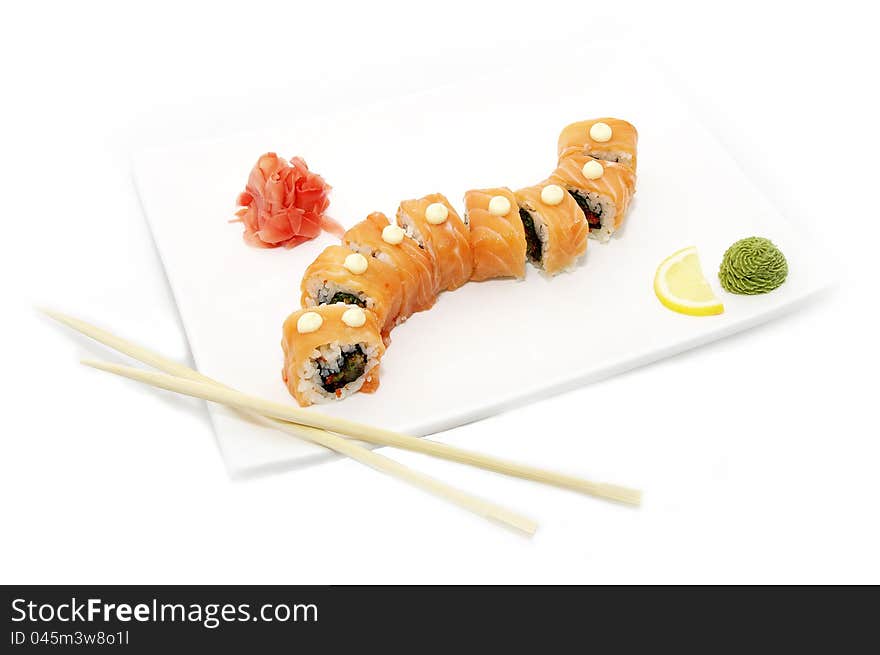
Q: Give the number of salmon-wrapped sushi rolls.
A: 8